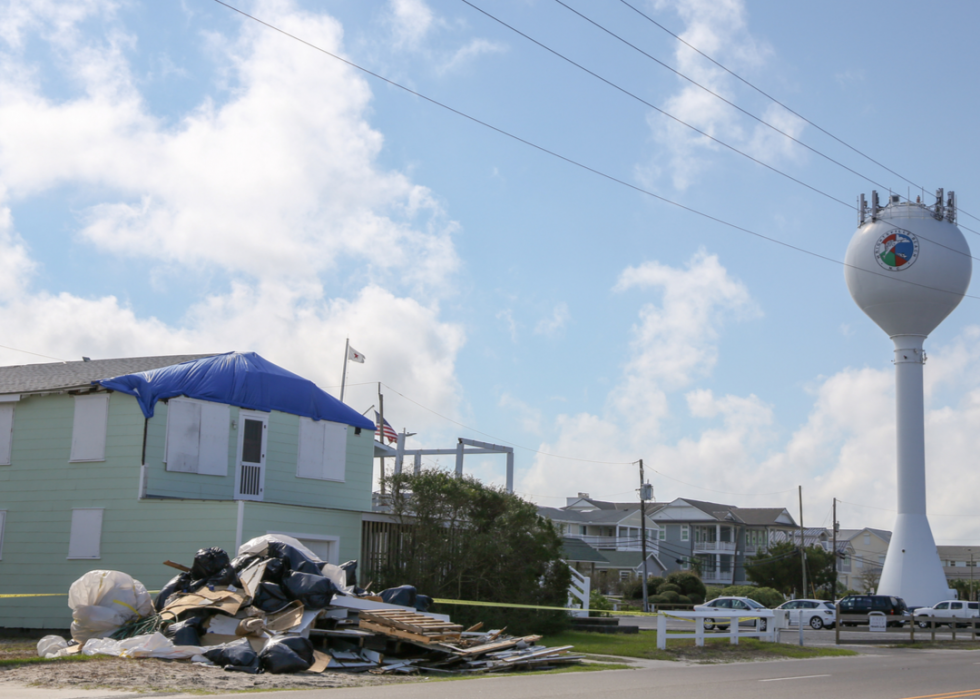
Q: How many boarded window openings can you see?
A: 6